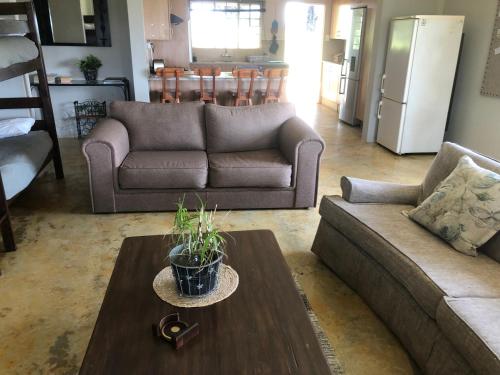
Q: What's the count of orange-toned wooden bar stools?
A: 4